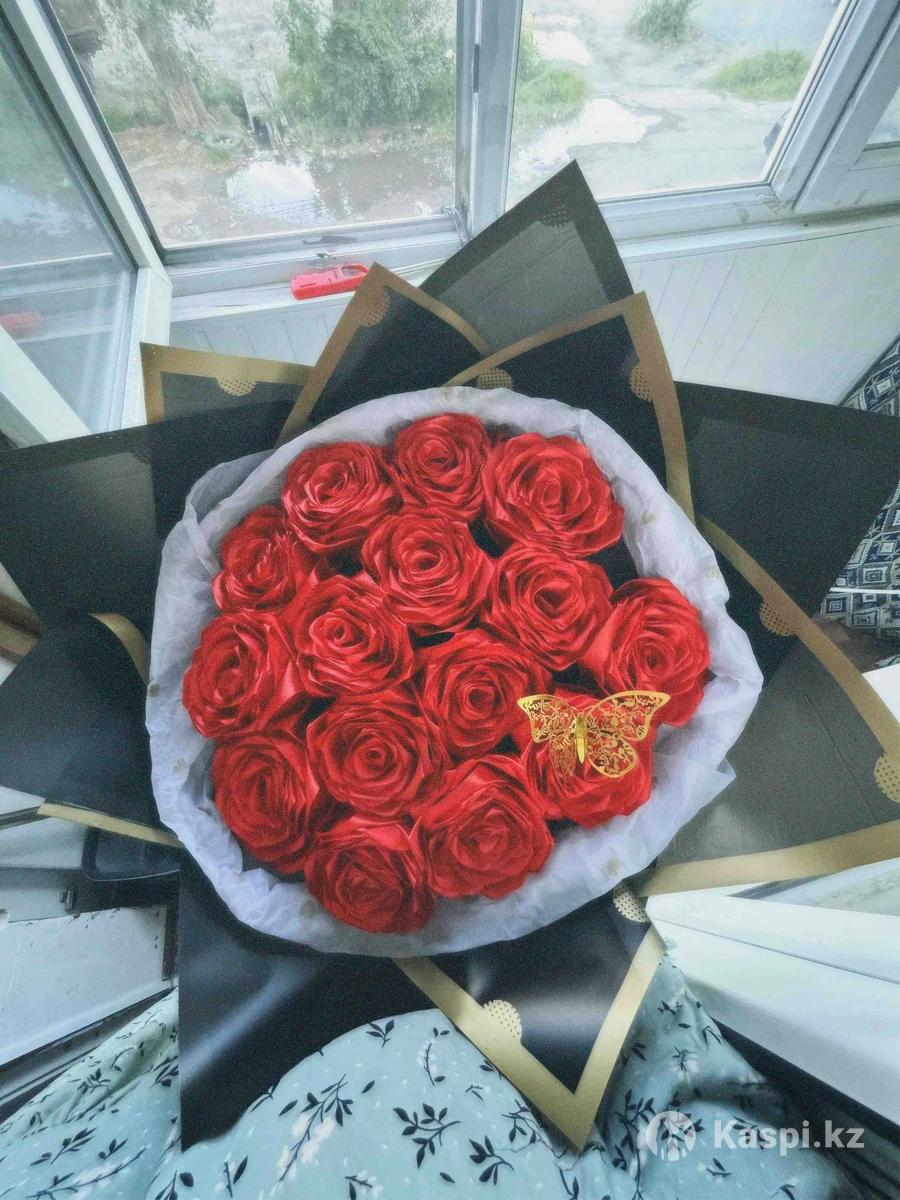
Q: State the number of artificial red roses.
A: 15